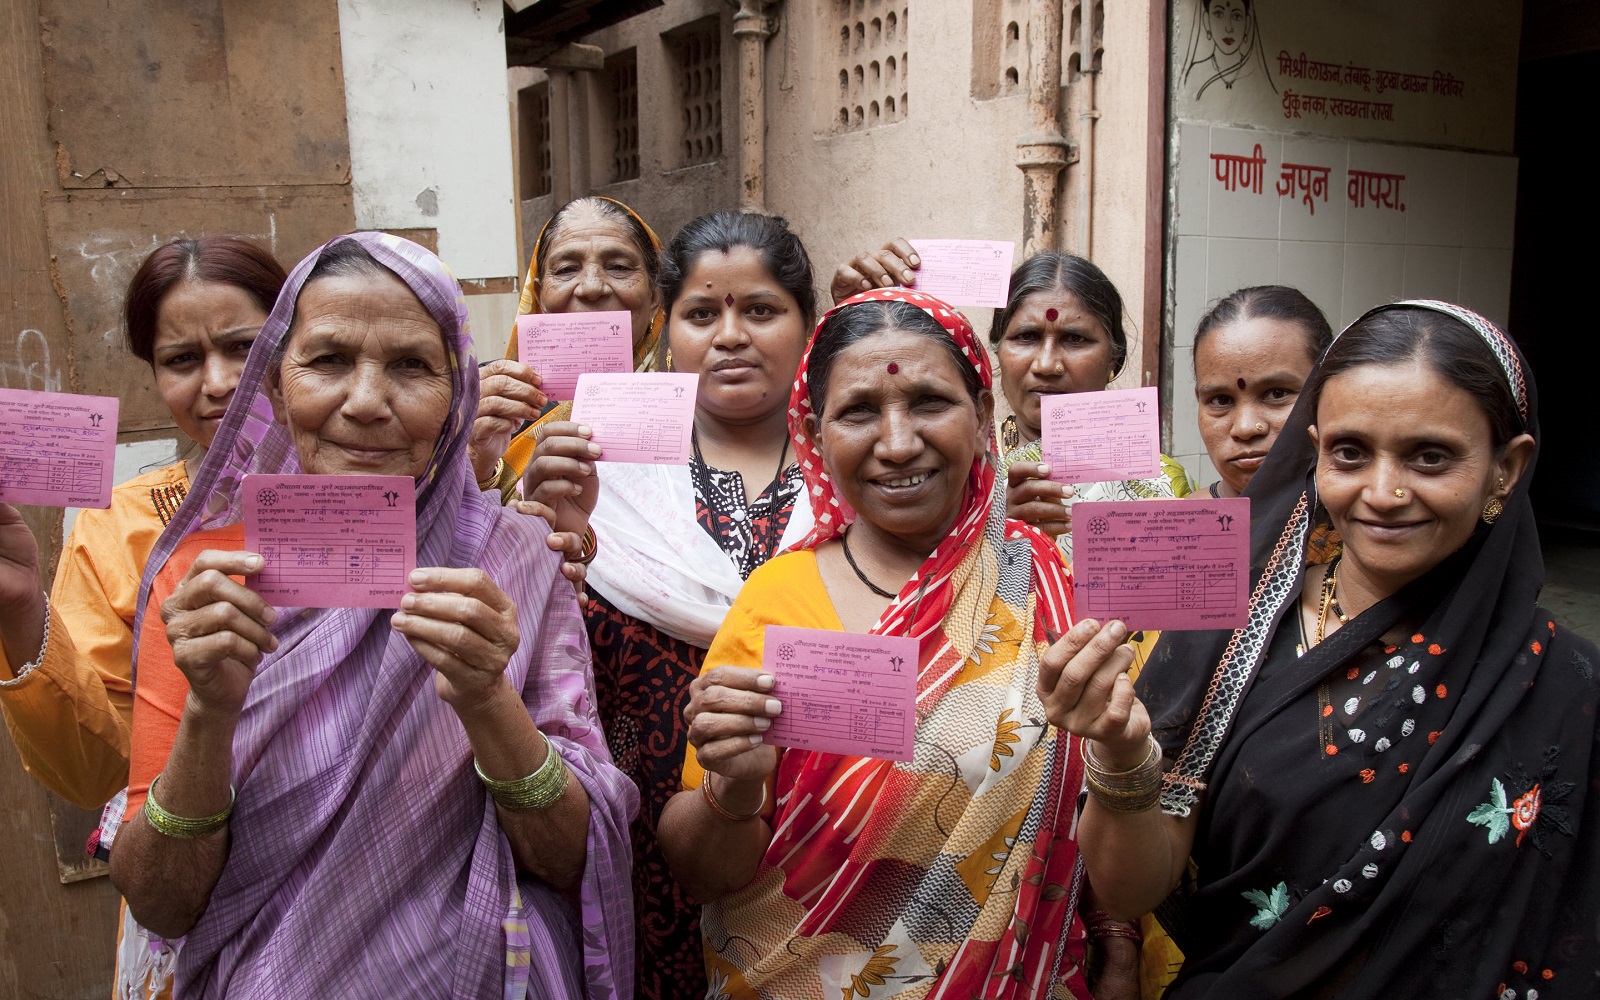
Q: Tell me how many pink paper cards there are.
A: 8